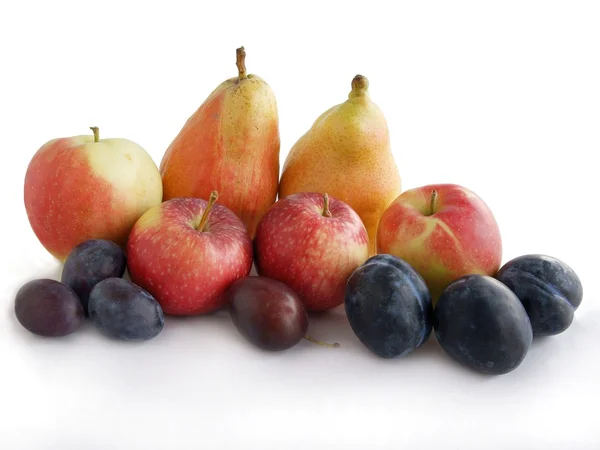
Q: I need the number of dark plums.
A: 7